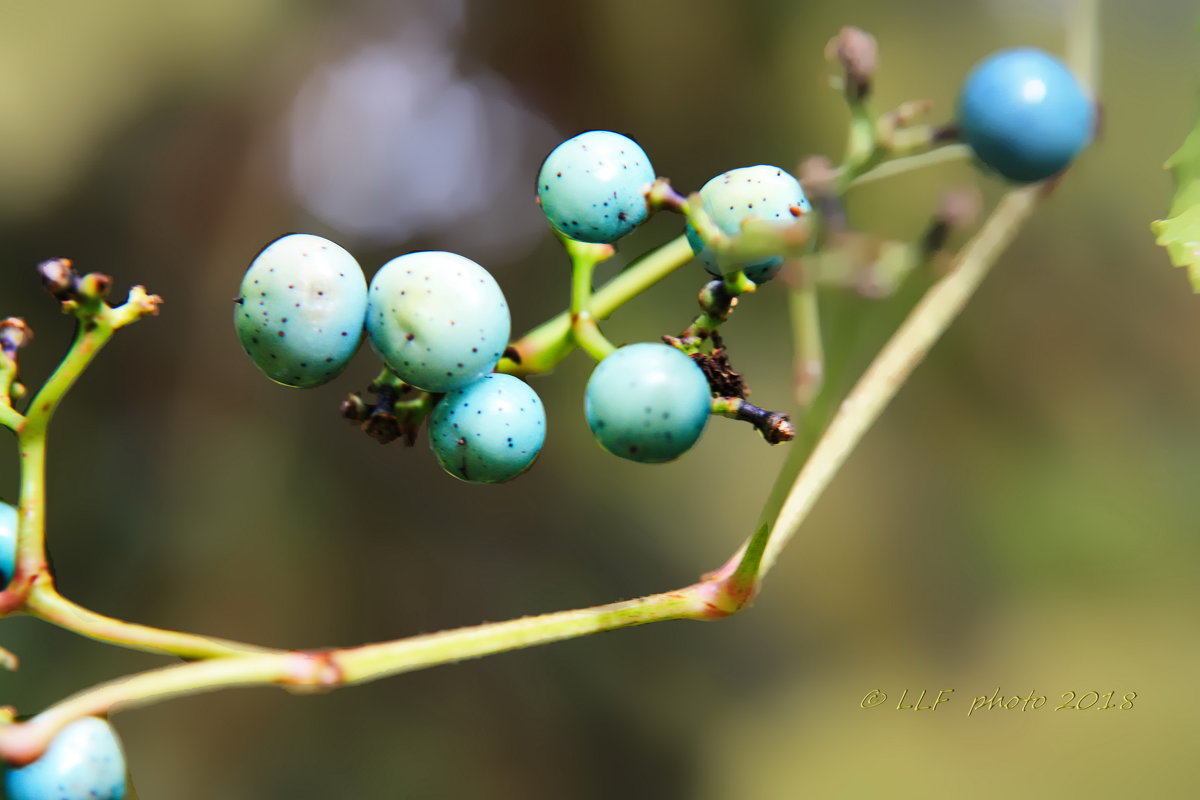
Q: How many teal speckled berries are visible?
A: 7